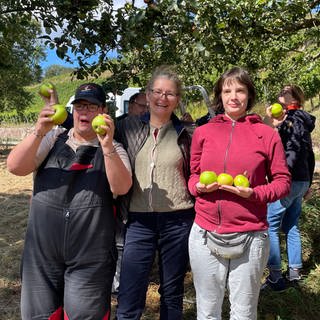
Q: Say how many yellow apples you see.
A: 7